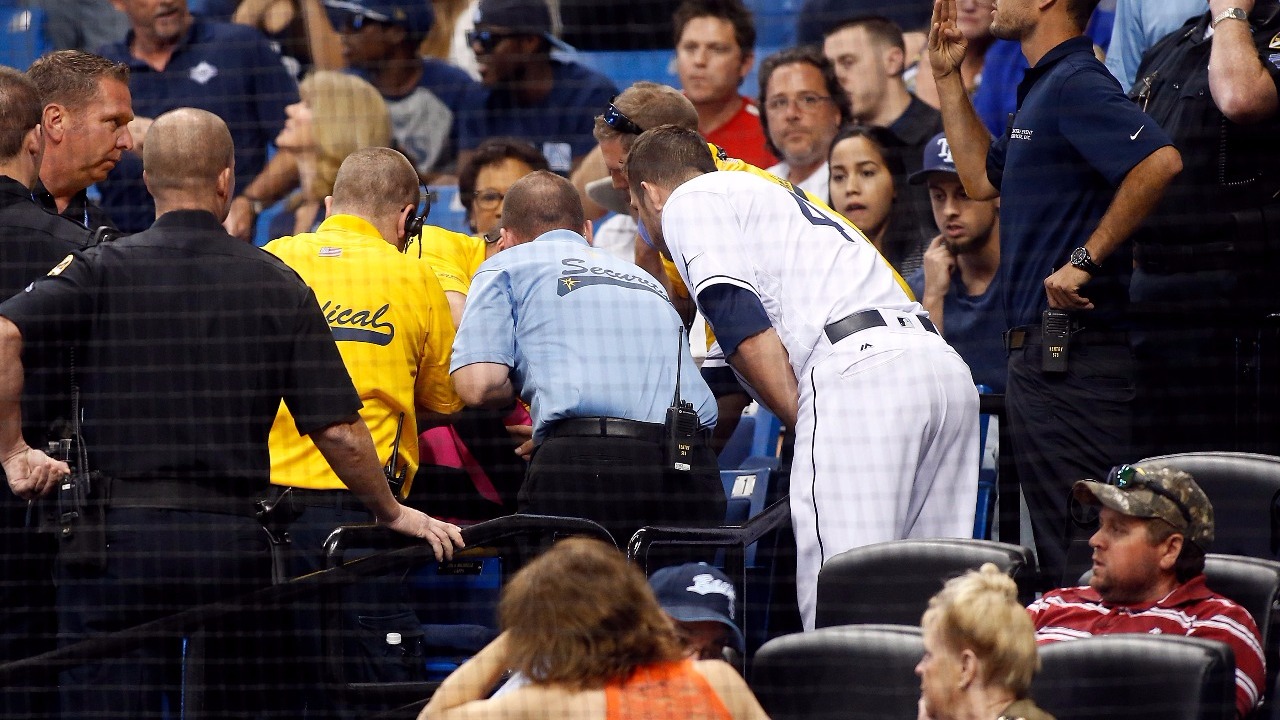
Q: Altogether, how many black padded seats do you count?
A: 5